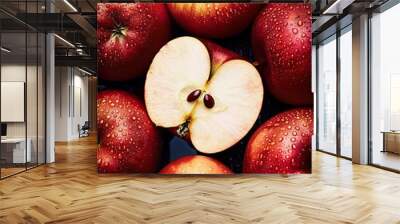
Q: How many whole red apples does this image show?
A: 6